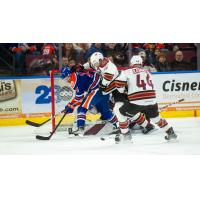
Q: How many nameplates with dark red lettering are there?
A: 1